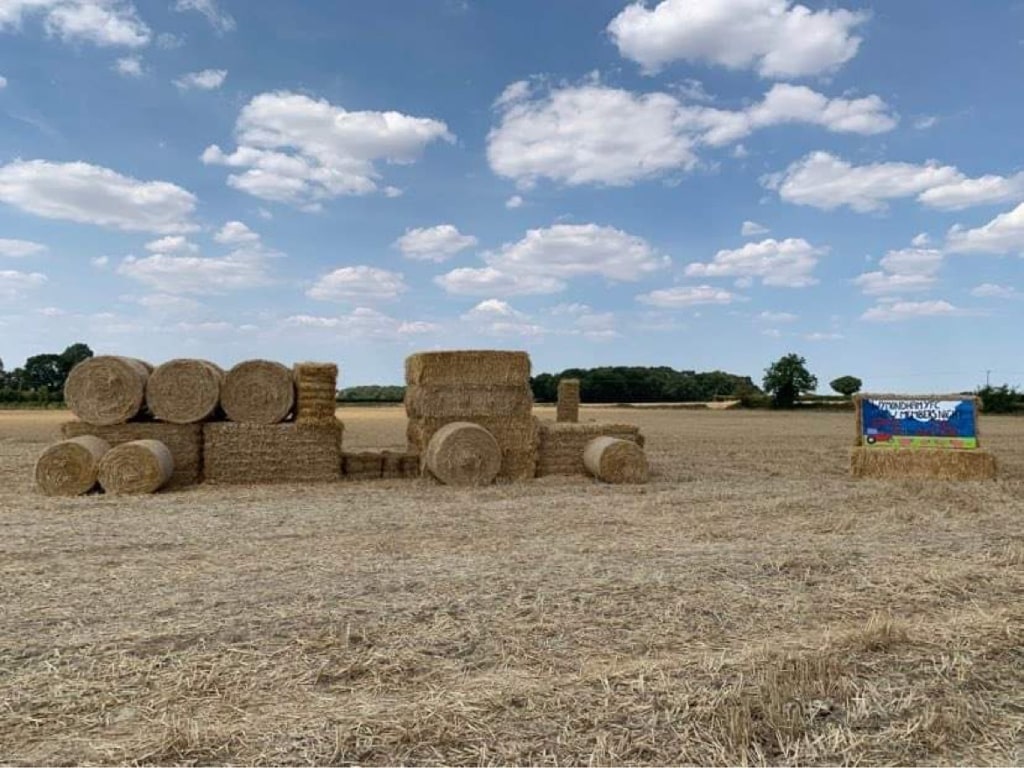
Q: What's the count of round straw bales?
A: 7